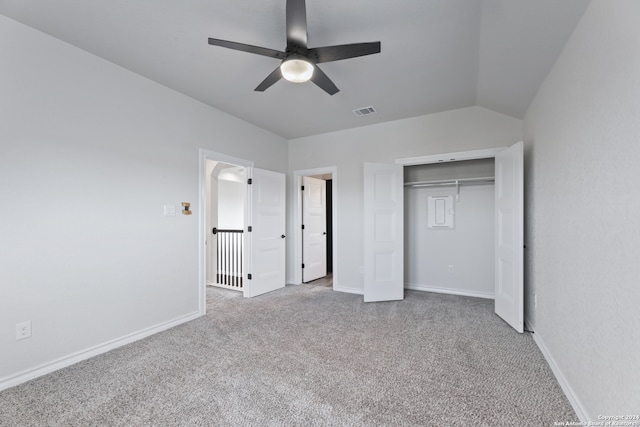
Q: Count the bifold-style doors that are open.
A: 2